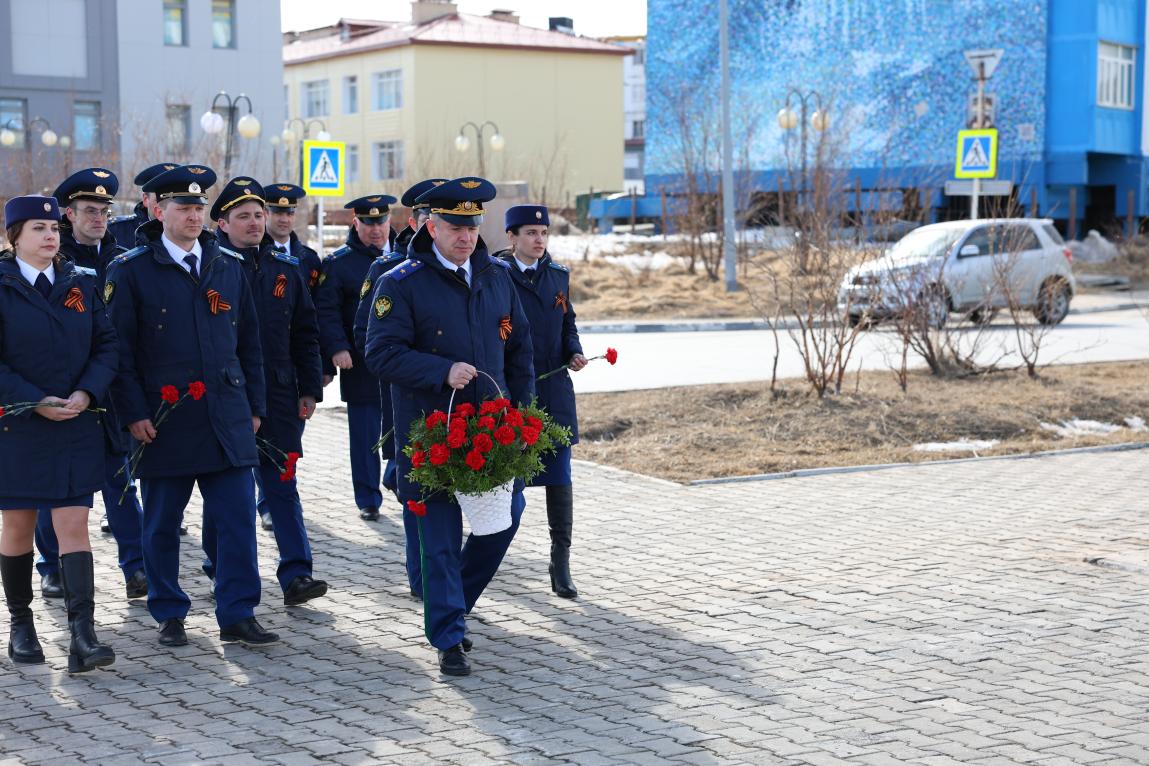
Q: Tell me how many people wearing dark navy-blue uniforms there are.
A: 10